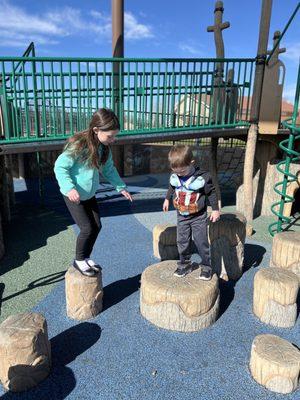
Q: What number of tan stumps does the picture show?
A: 8